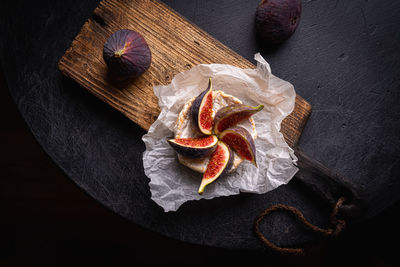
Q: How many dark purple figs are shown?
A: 2